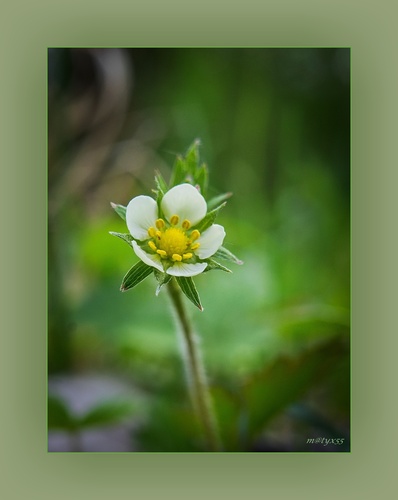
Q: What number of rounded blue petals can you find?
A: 0